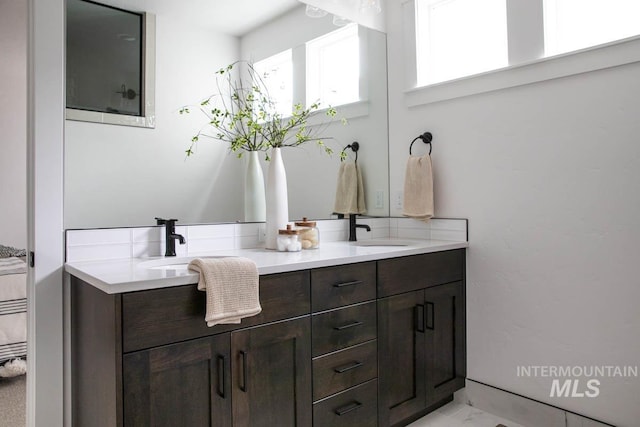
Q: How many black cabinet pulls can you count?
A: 8